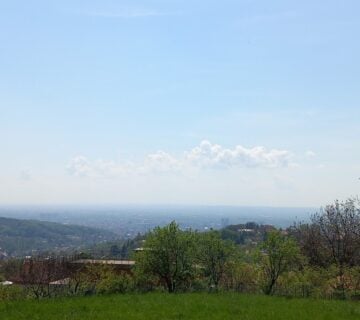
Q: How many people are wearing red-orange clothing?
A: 0